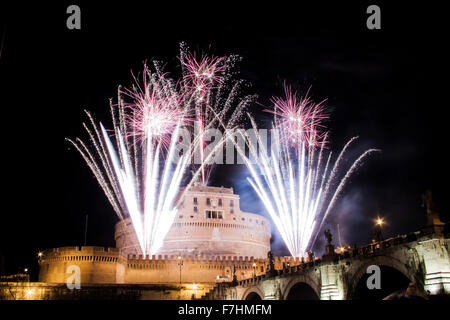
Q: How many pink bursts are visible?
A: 3